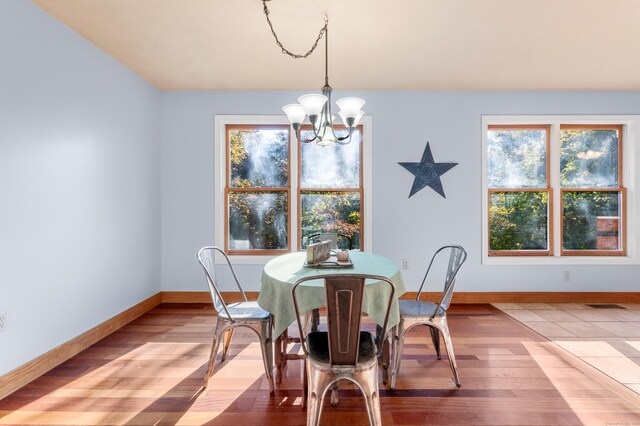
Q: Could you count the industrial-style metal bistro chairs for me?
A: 4